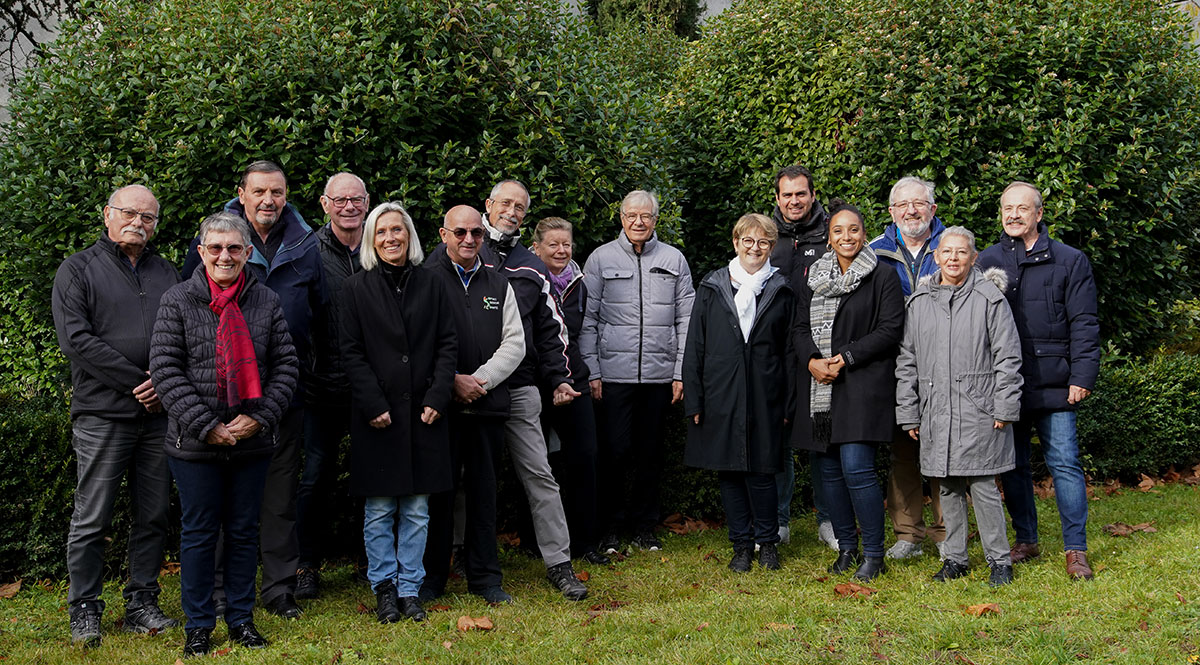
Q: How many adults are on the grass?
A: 15